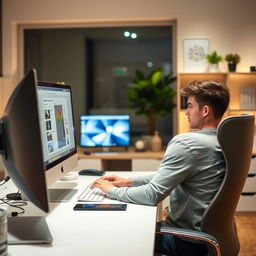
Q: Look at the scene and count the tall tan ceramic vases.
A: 1